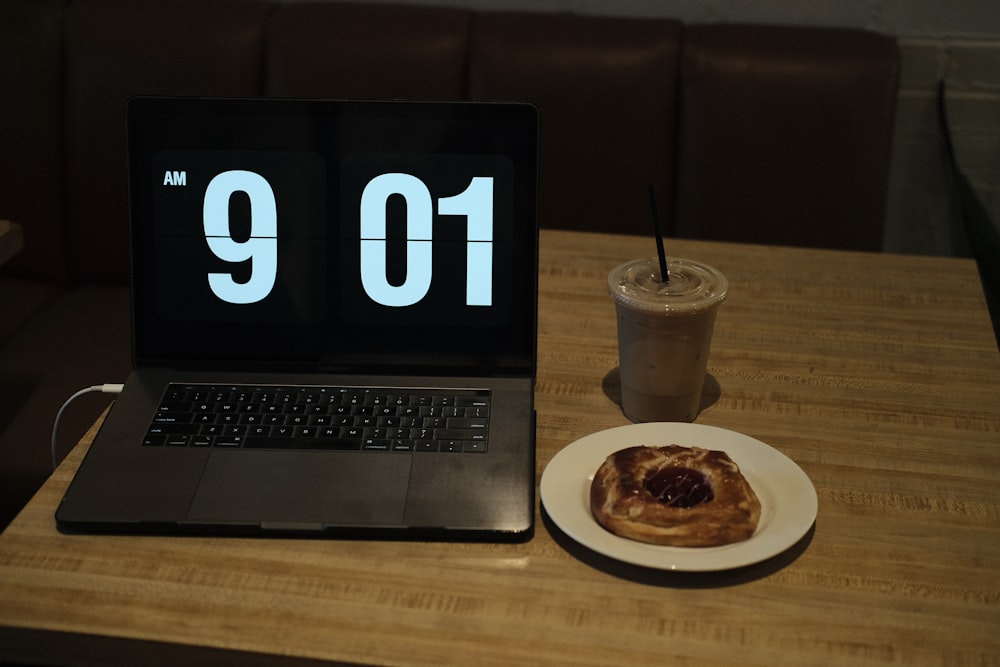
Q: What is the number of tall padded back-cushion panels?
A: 5